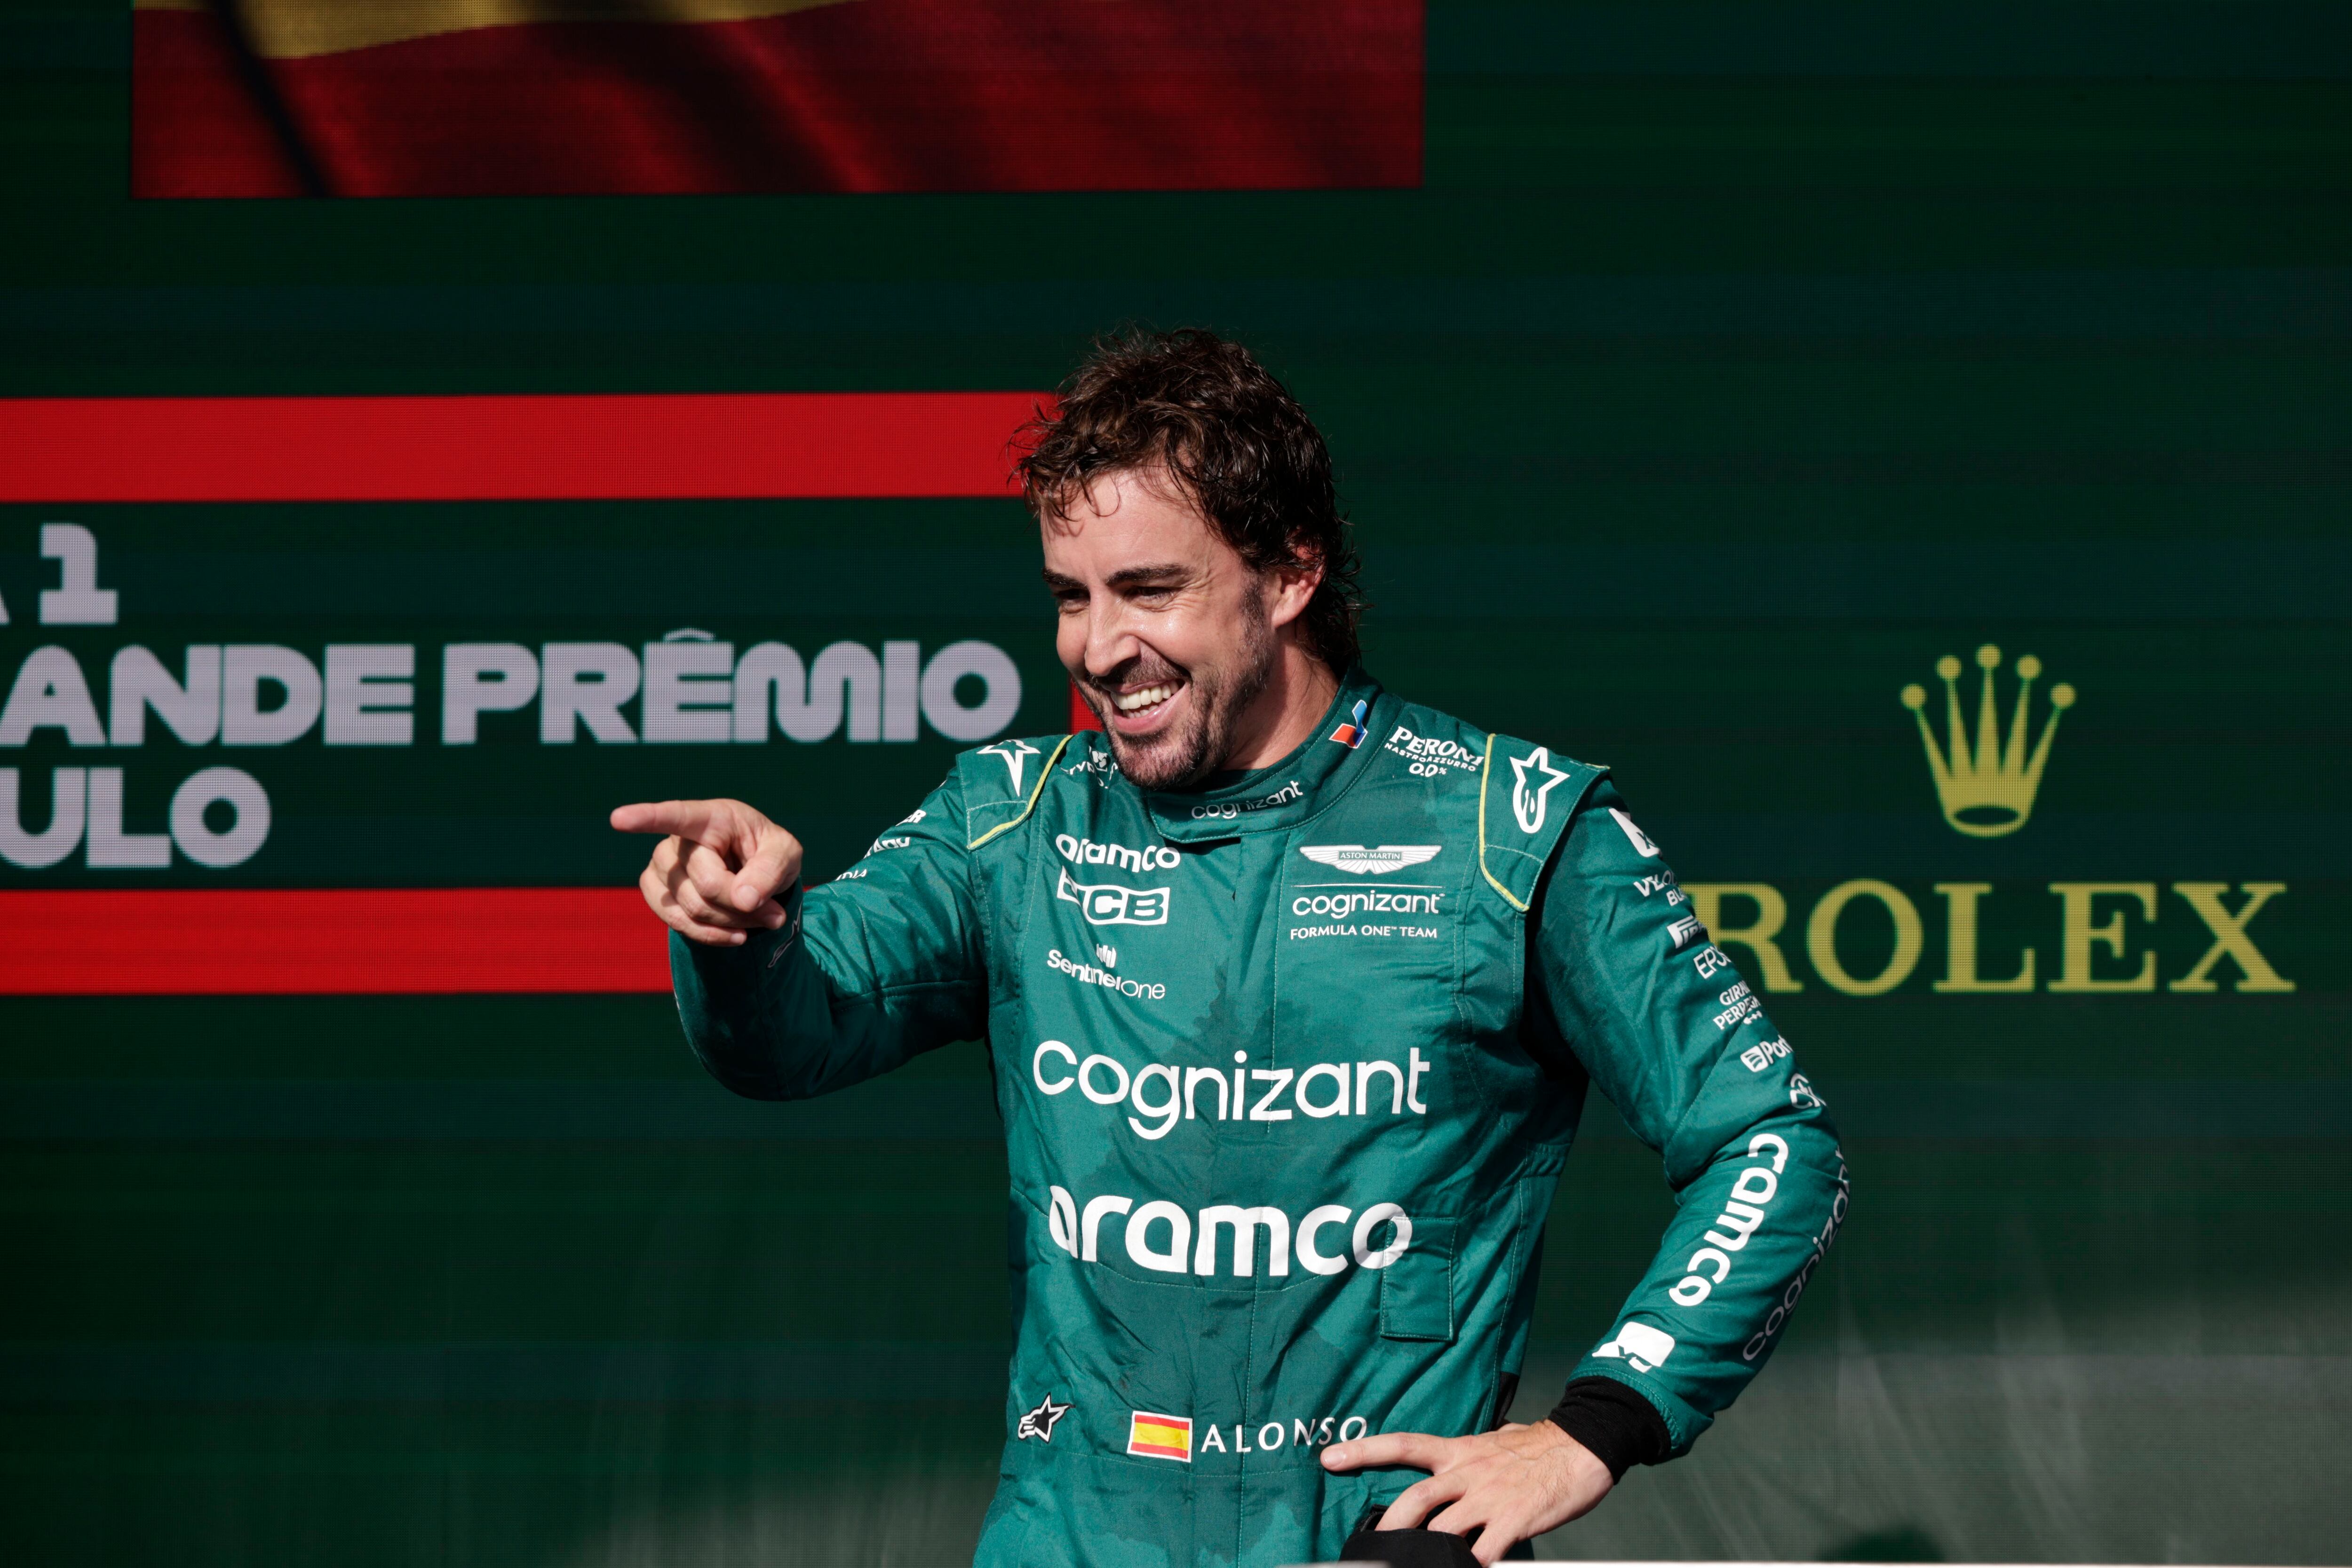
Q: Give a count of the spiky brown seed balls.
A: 0